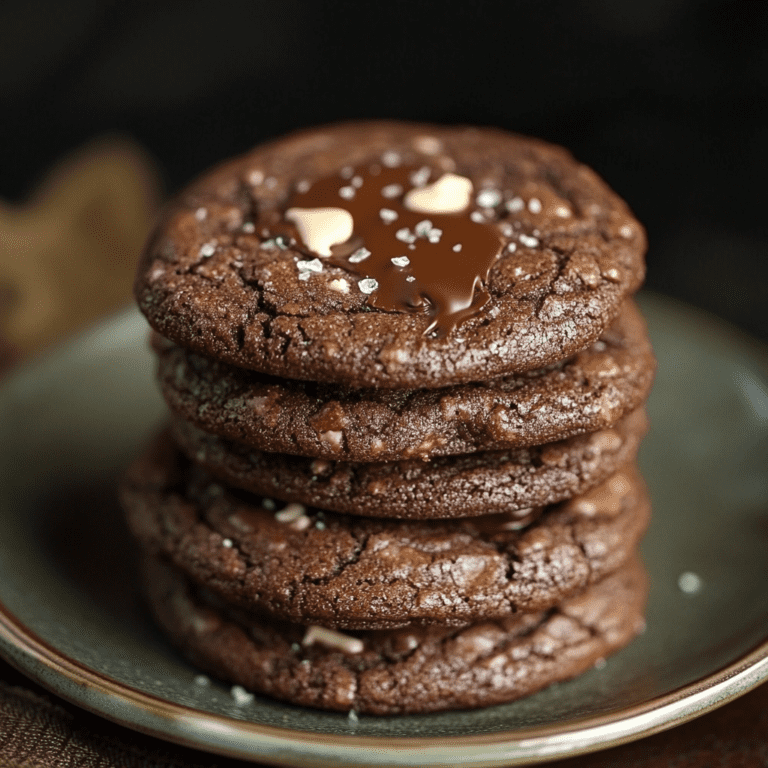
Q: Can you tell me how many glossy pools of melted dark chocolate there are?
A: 1